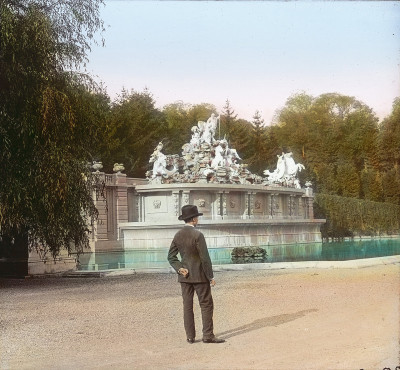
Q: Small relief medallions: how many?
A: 5